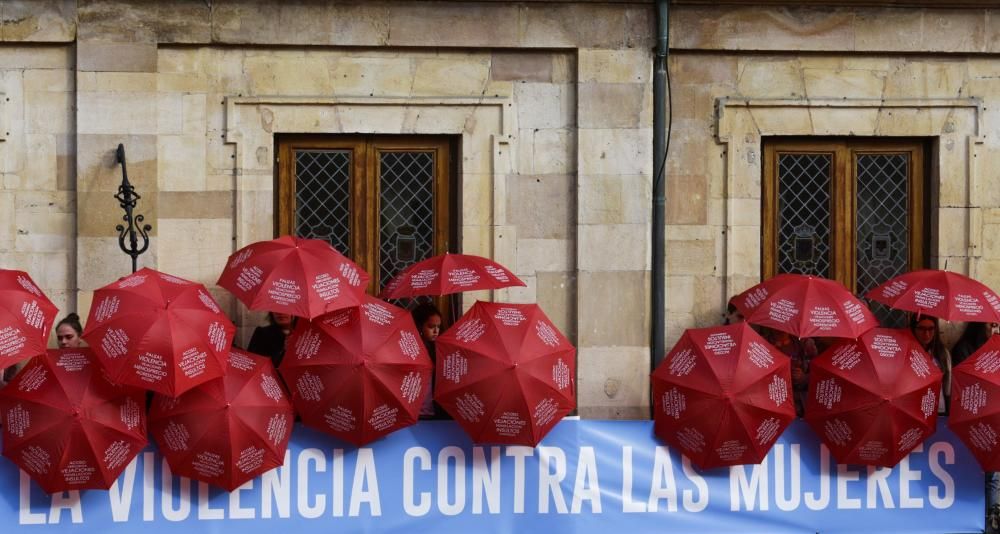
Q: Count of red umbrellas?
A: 13